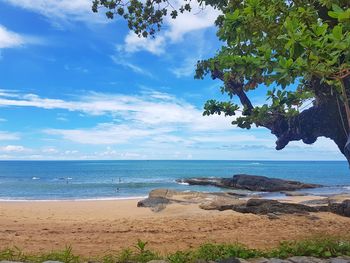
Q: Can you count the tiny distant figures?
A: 4